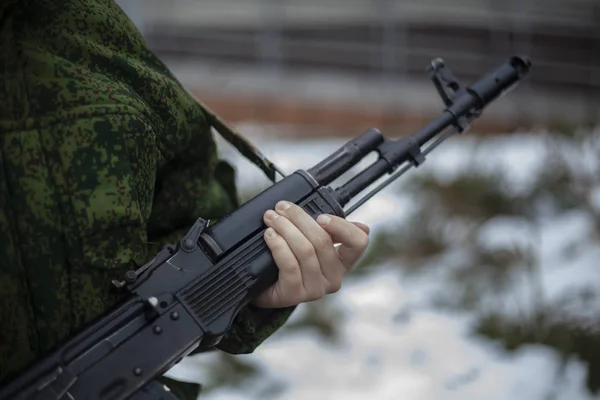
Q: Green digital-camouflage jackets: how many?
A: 1